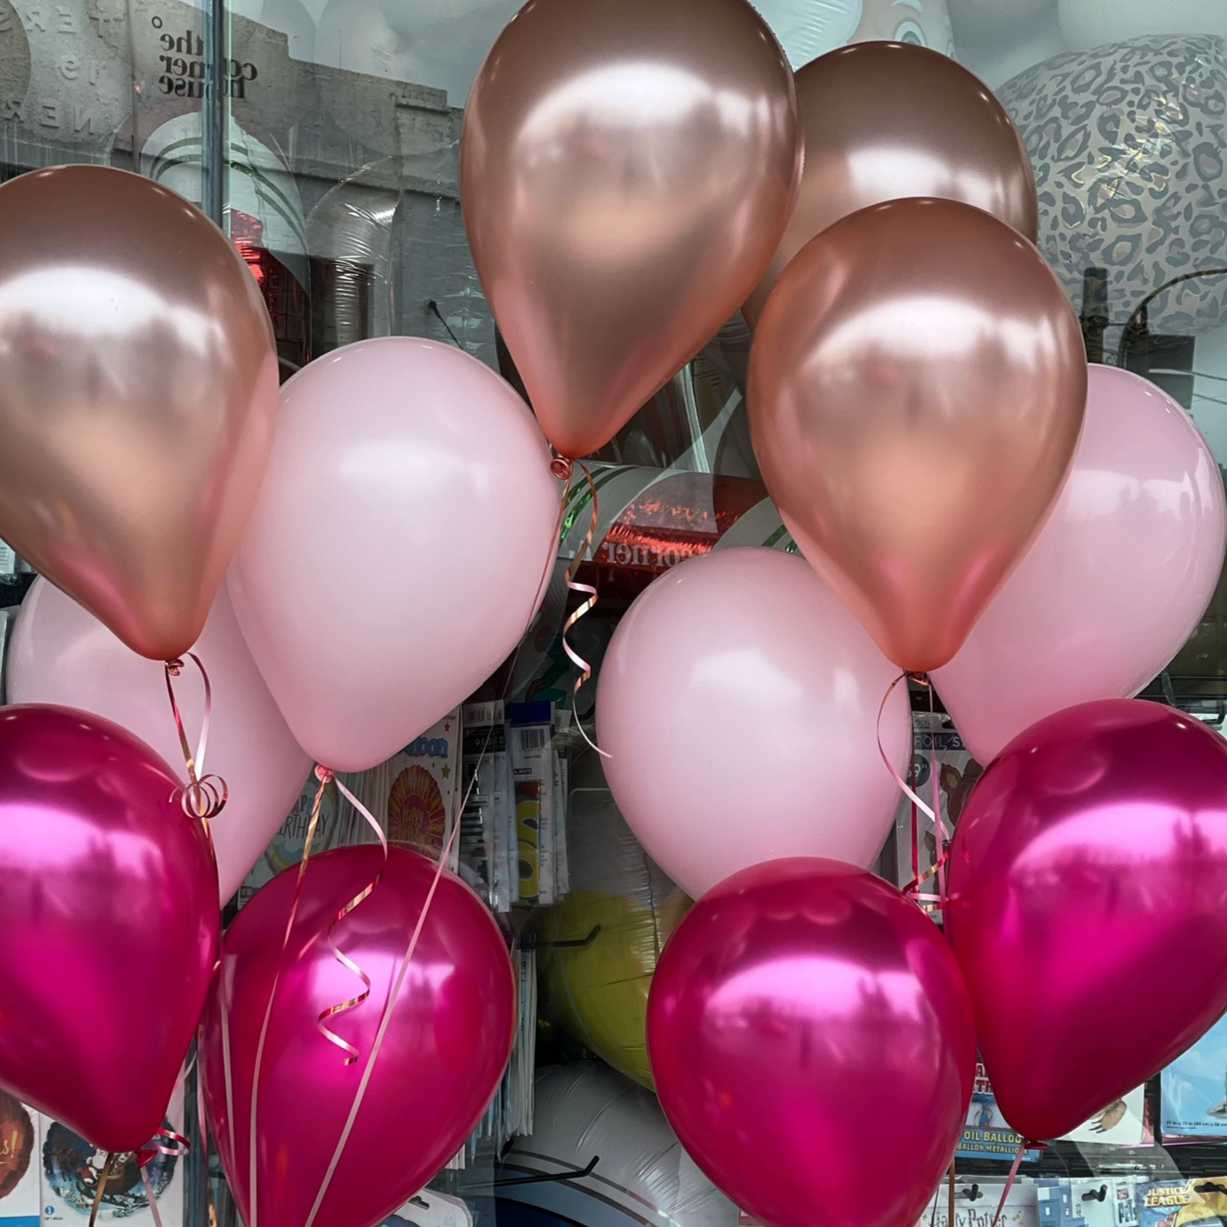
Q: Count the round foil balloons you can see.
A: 1